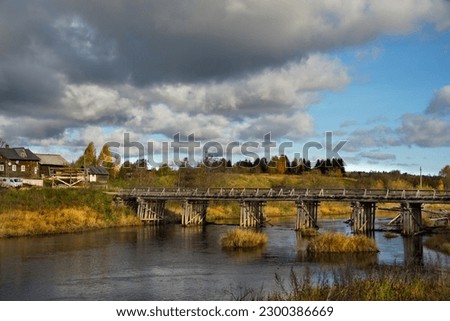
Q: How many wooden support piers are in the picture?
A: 6